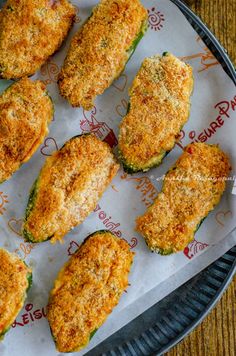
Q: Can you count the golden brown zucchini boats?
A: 8